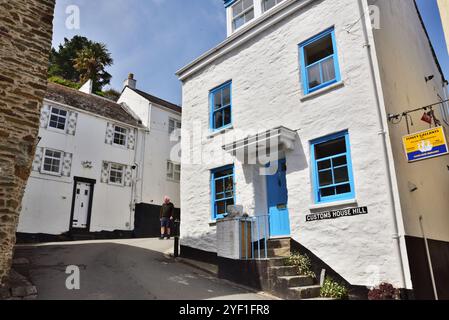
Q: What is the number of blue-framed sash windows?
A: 4